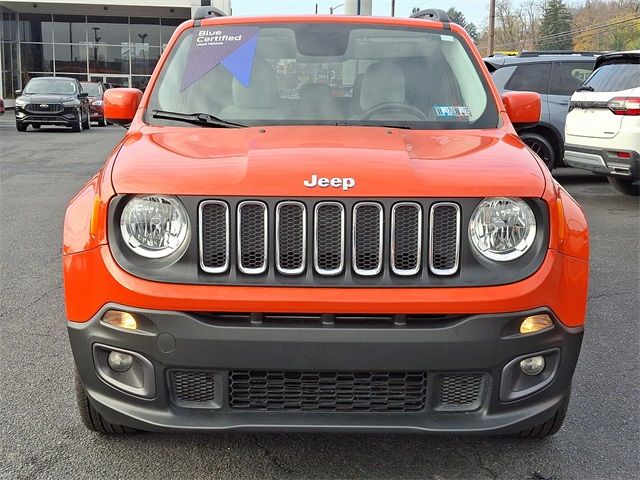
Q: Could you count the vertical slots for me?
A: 7